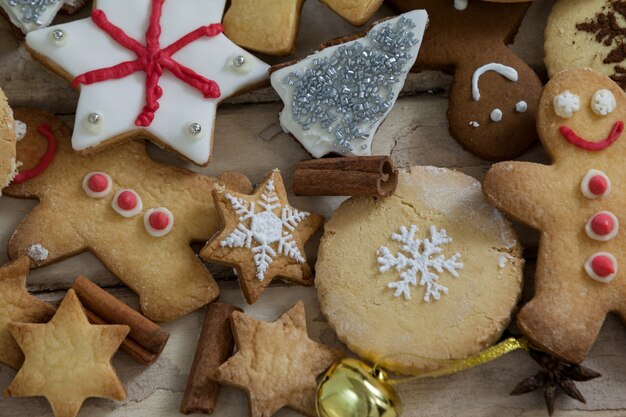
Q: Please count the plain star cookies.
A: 3